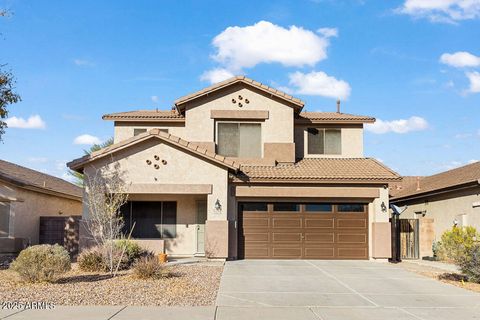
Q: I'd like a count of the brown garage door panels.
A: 12